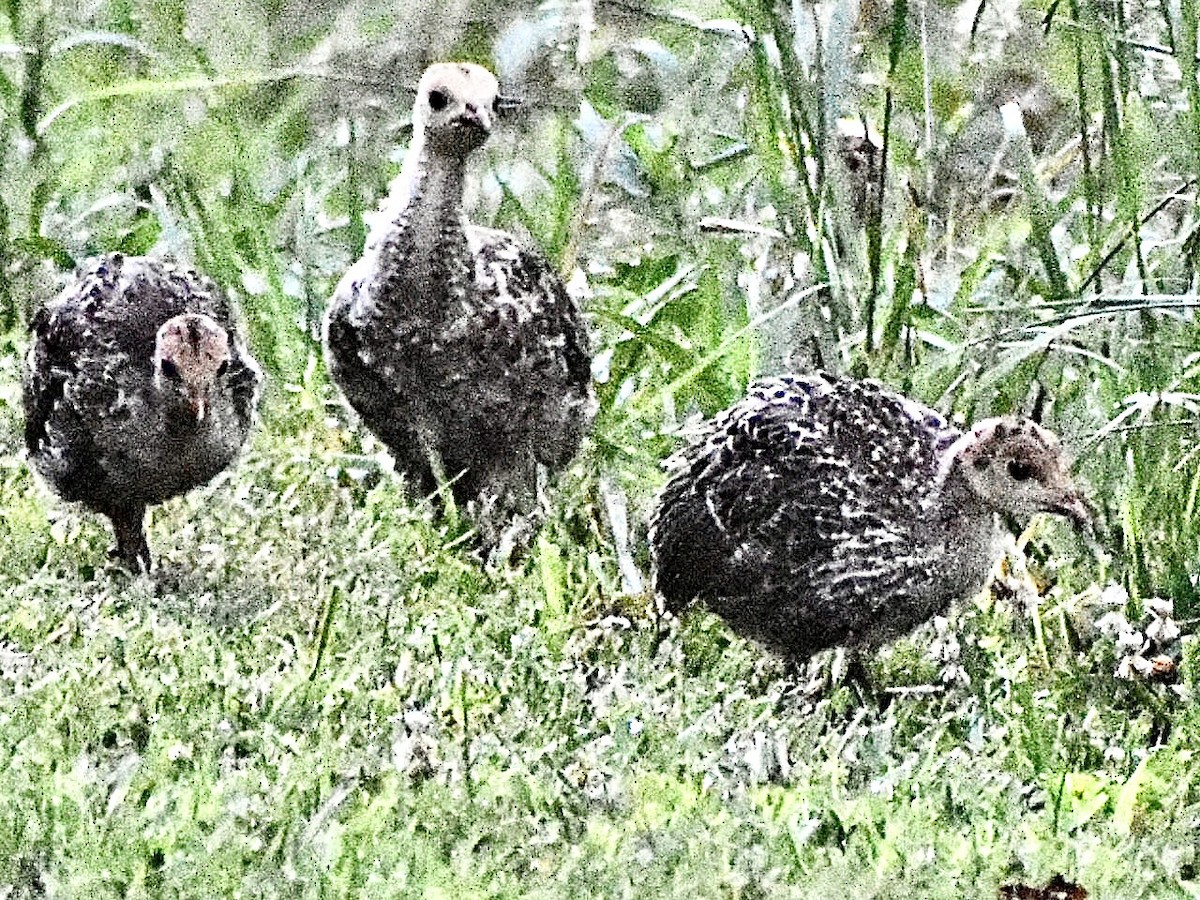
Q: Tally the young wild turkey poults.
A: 3